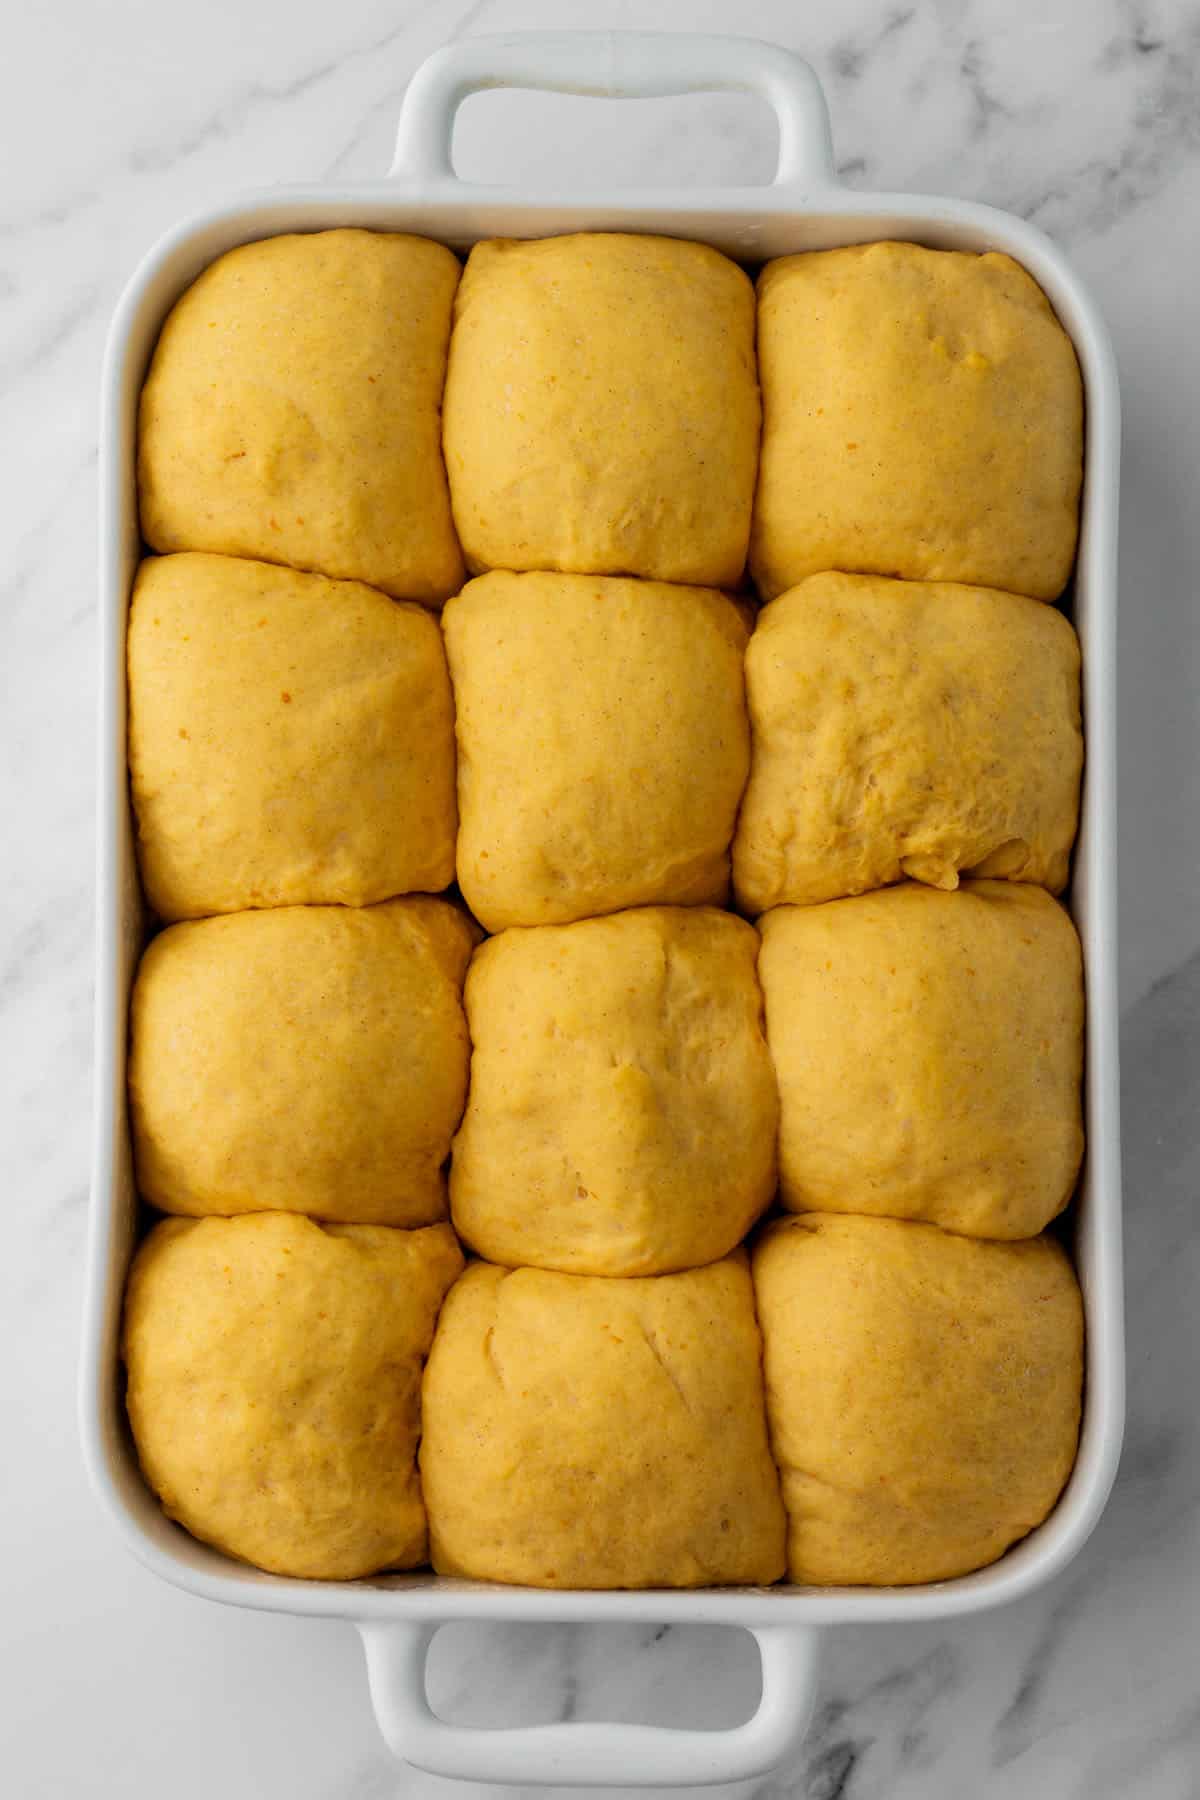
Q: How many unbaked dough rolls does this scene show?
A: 12